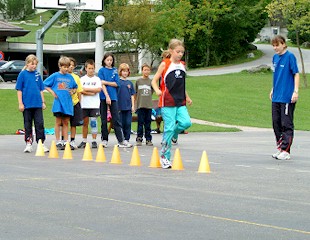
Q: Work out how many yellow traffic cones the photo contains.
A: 10